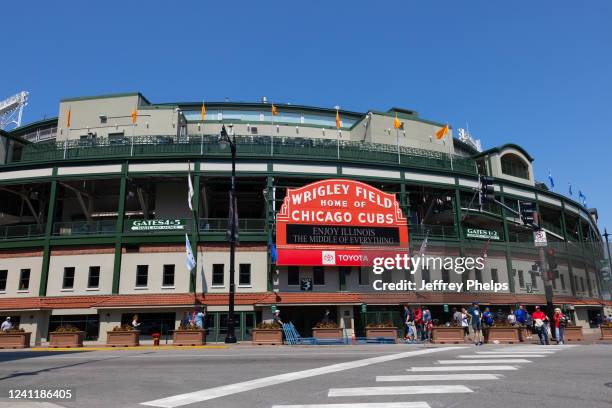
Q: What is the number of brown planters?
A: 11